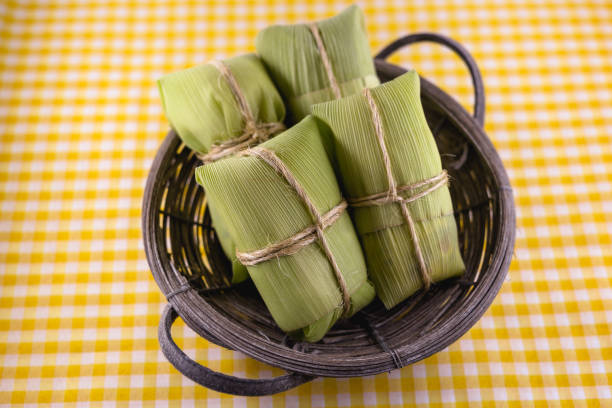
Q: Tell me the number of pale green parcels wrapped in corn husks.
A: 4